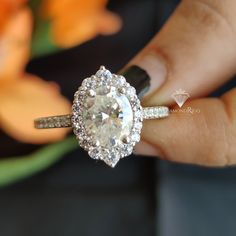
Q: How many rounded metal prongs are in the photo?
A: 4